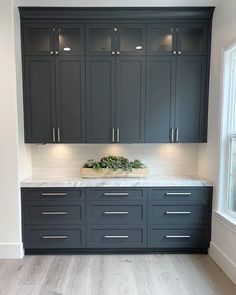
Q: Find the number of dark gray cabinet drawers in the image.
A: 9